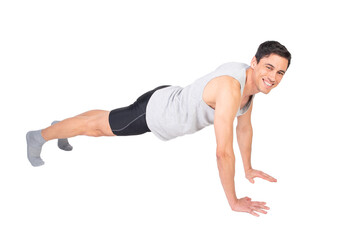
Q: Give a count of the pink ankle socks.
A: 0